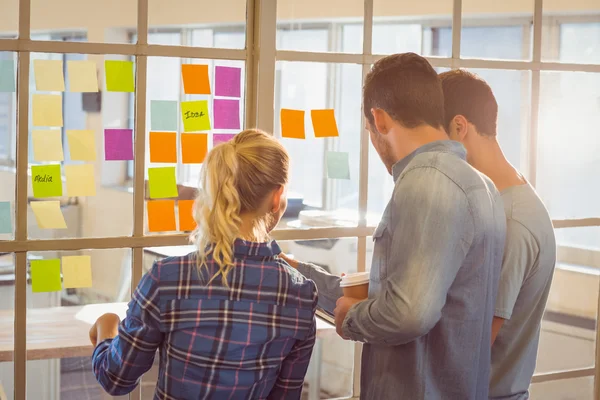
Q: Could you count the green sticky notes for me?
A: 5